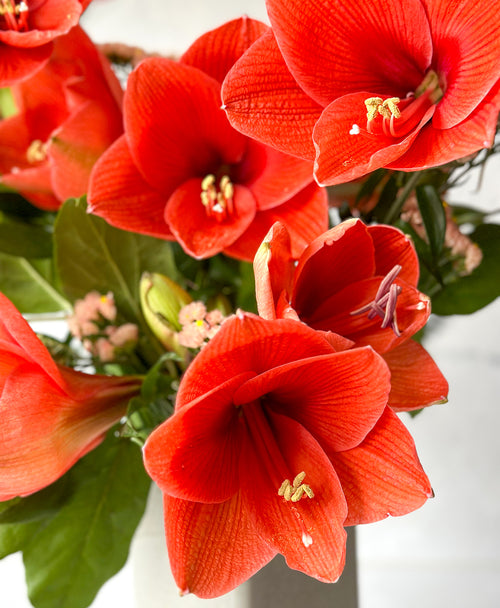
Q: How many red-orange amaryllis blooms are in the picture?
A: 7